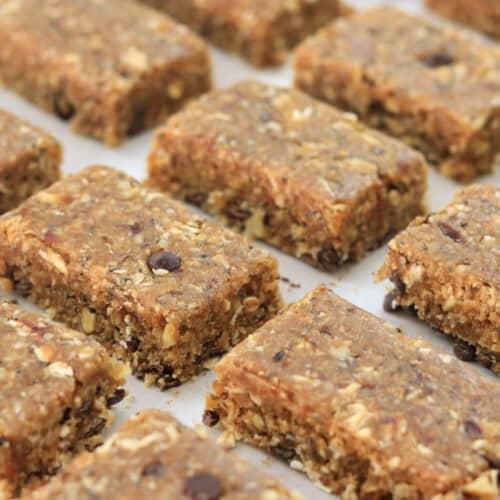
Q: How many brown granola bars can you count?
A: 11